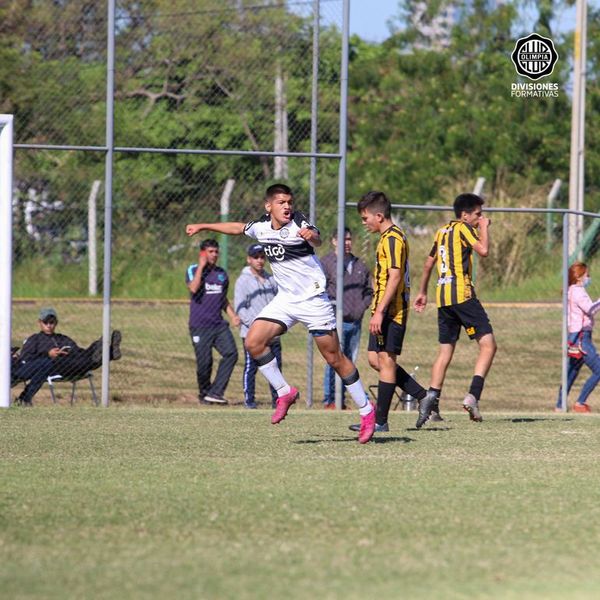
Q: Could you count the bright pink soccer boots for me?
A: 2